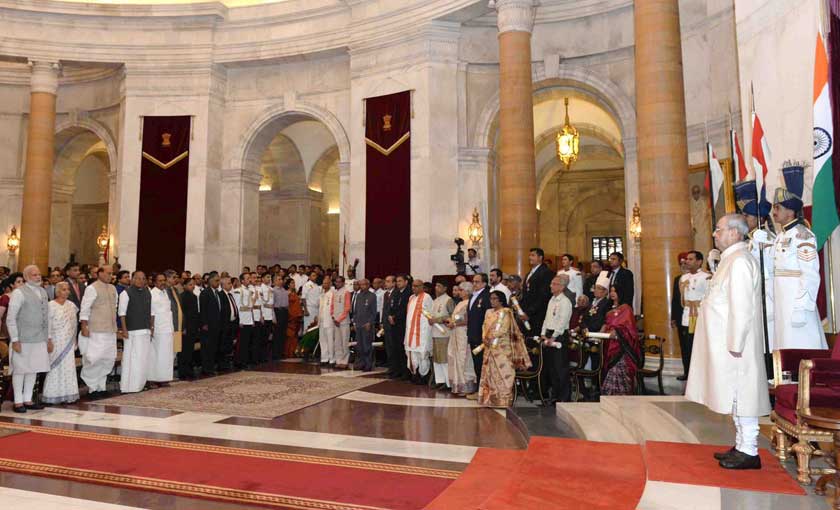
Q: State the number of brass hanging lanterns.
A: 1